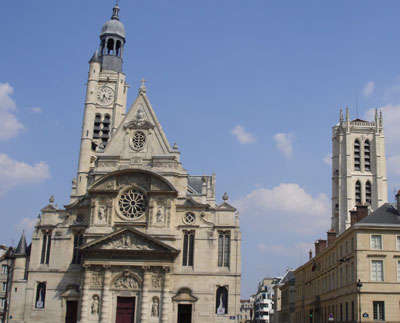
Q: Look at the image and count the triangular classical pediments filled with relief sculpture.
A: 1